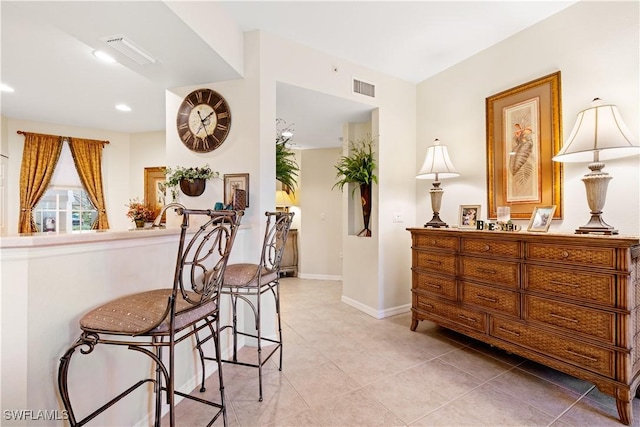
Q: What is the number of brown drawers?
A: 11